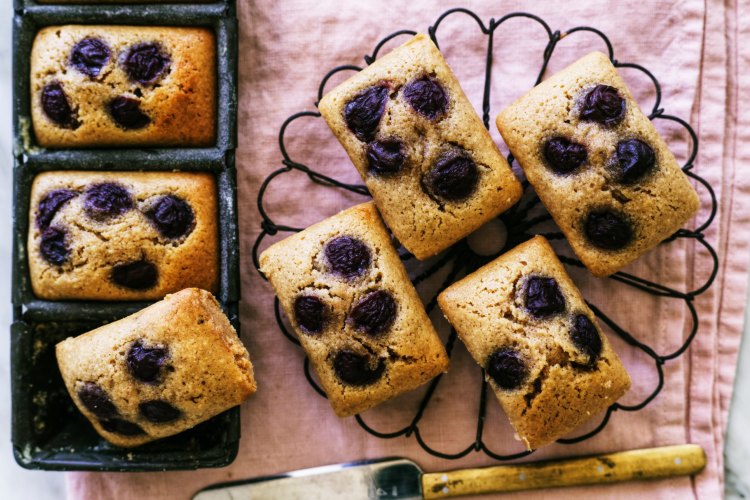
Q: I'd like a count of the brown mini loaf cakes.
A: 7